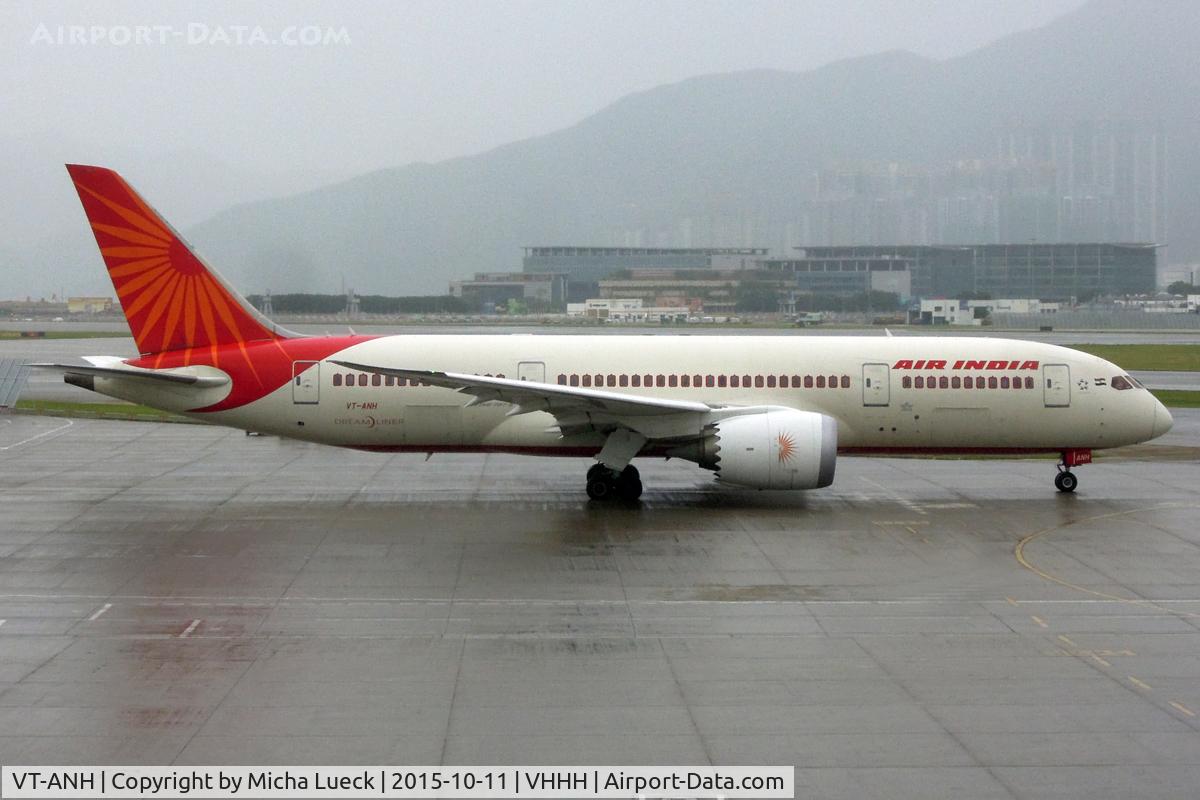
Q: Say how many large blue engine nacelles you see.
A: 0